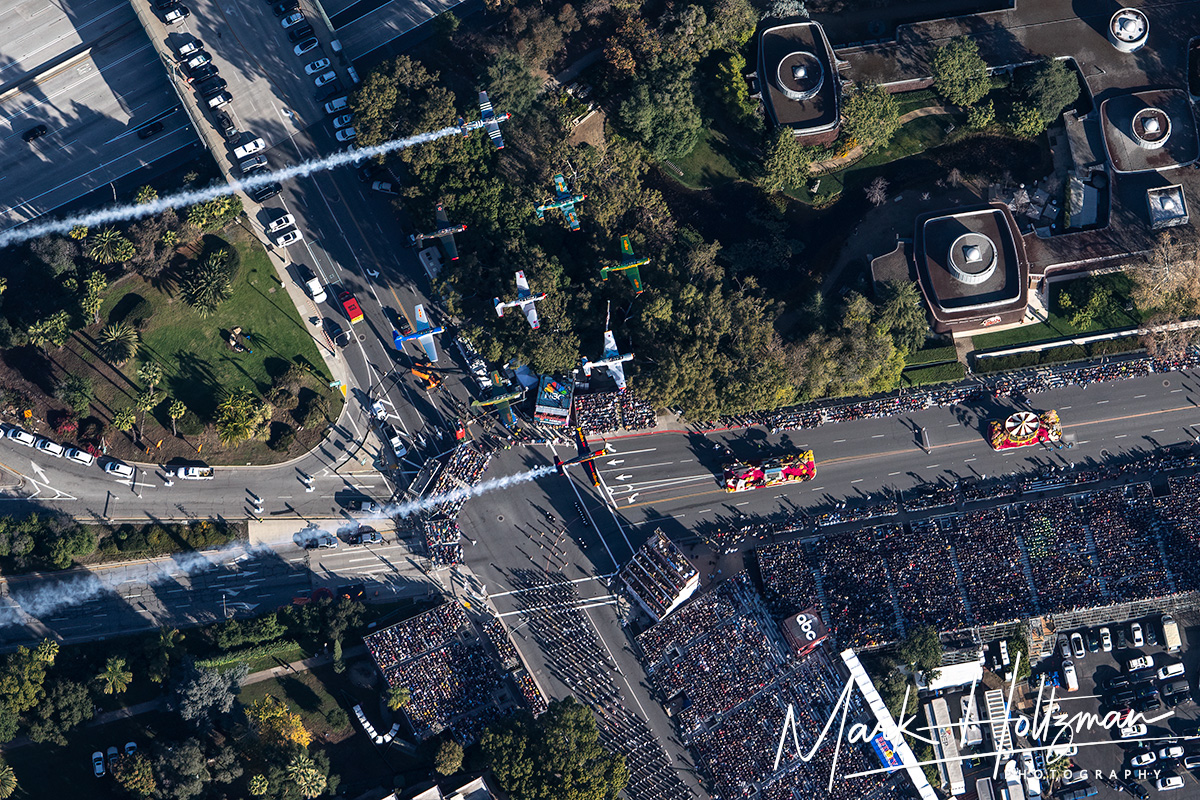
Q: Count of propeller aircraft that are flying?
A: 9